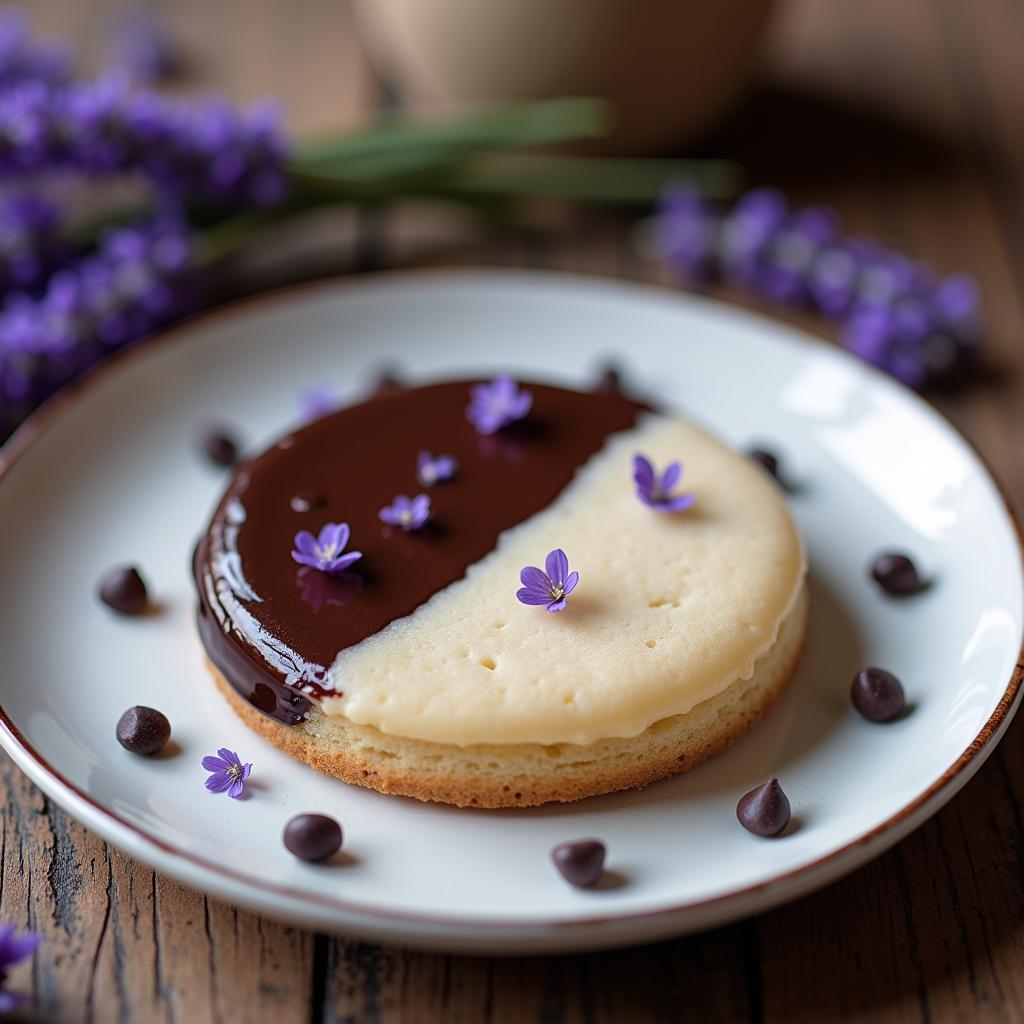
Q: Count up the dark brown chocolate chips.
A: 11